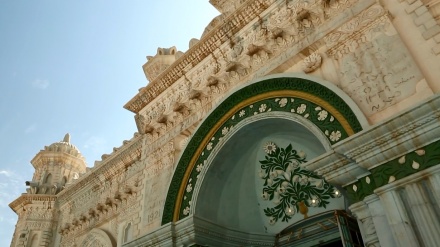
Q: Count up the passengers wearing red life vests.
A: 0